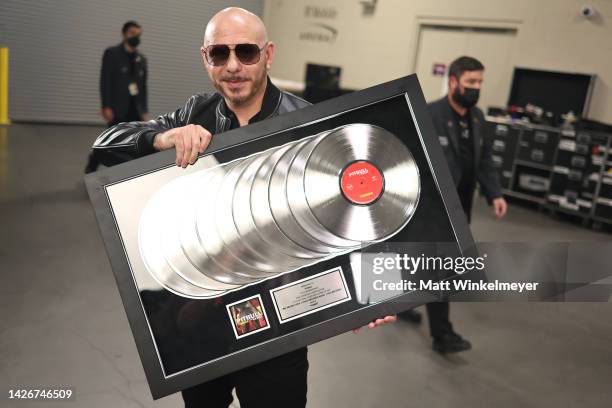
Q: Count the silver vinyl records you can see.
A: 10